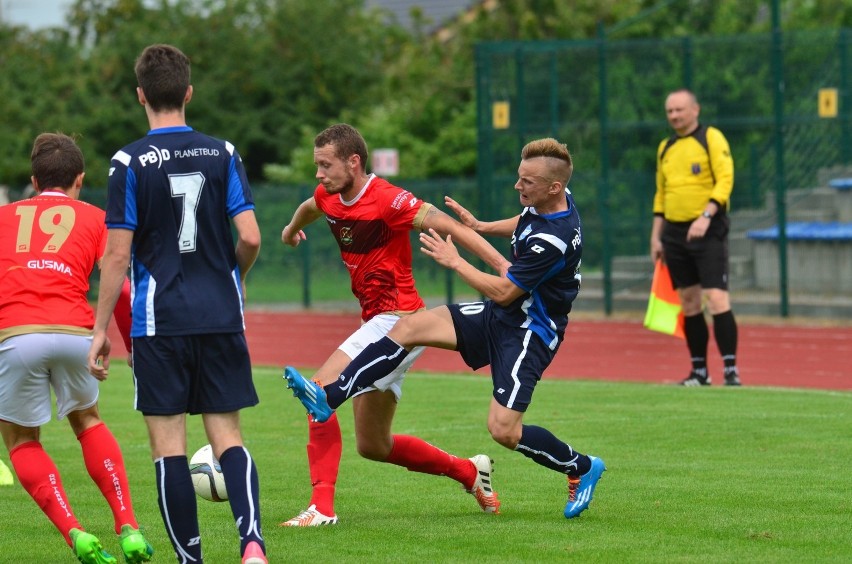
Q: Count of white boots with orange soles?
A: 2